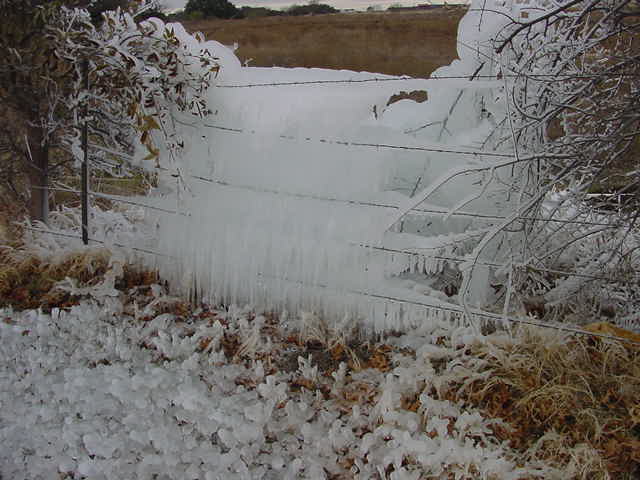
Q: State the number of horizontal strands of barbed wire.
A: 5